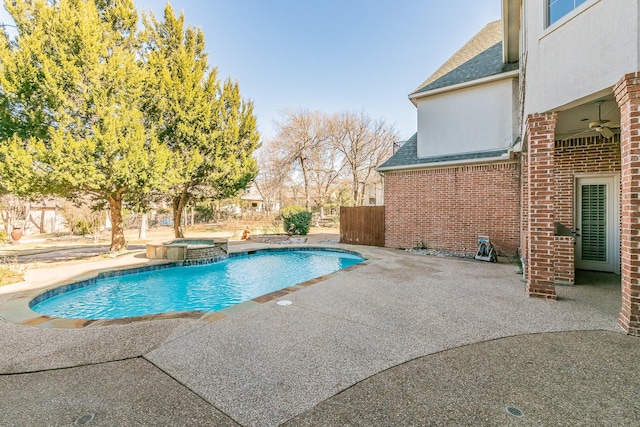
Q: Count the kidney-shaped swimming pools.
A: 1